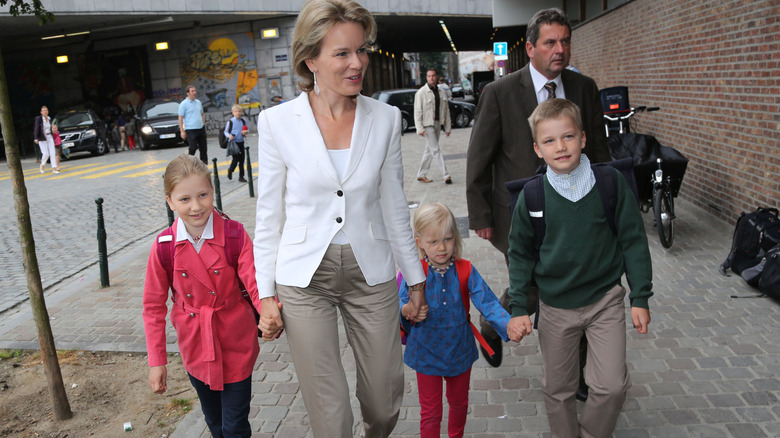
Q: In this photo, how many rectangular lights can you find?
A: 3